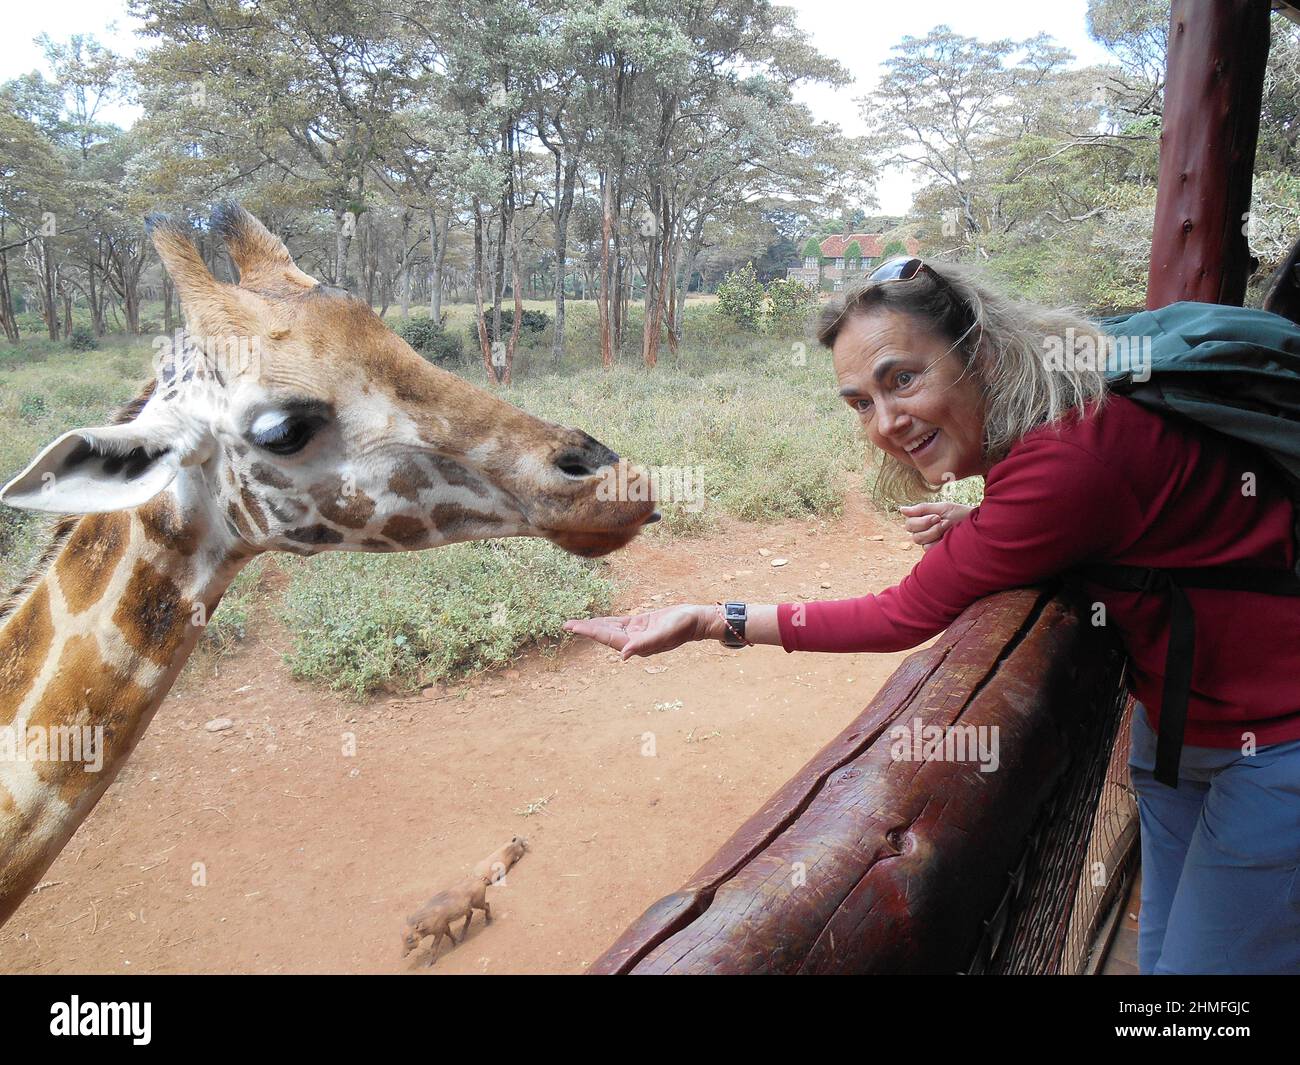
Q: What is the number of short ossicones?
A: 2